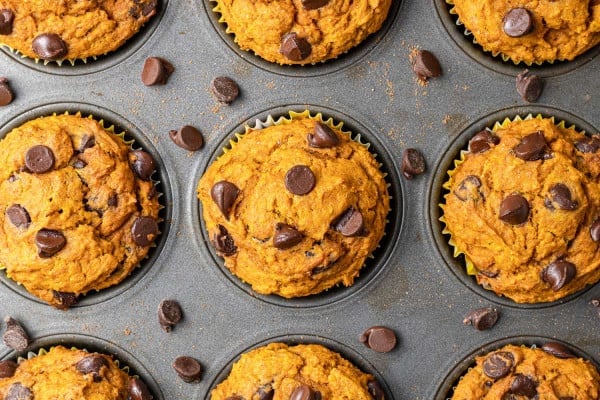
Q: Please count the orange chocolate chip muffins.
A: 9